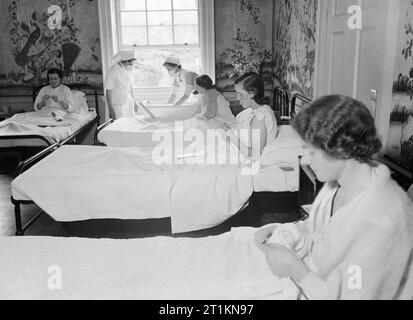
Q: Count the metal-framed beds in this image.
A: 4